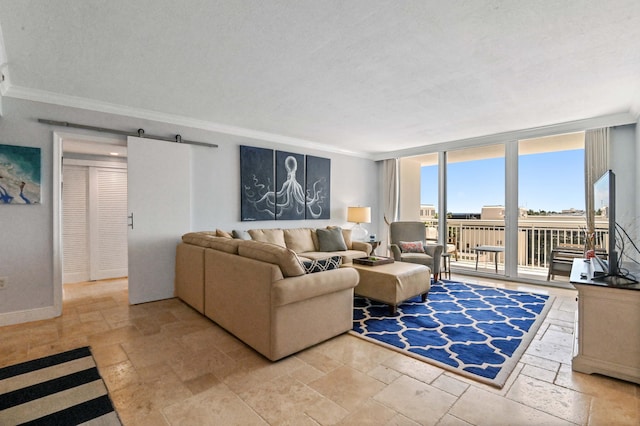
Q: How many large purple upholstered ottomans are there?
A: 0